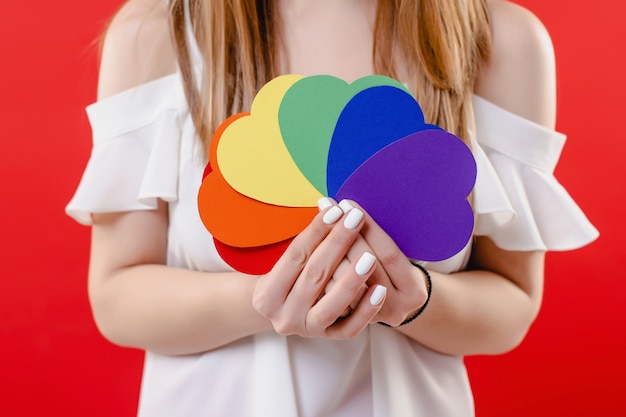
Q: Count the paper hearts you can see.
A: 6